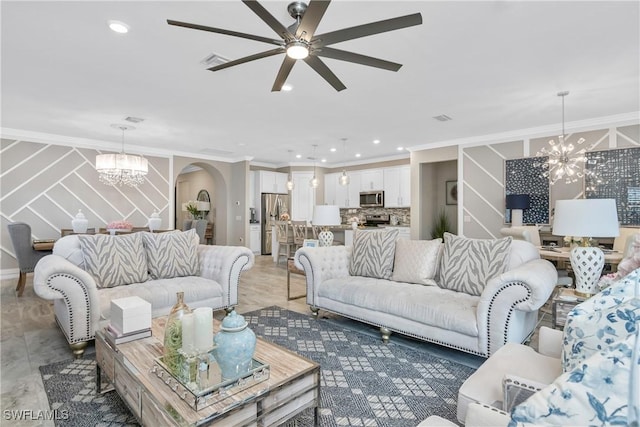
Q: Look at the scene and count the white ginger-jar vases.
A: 2